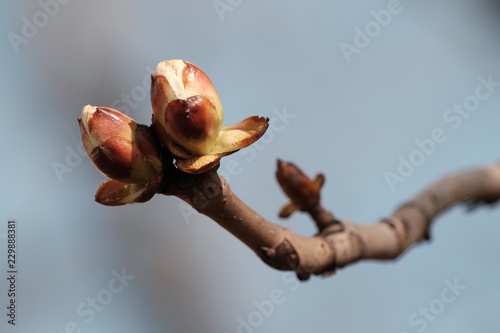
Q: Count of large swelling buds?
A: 2